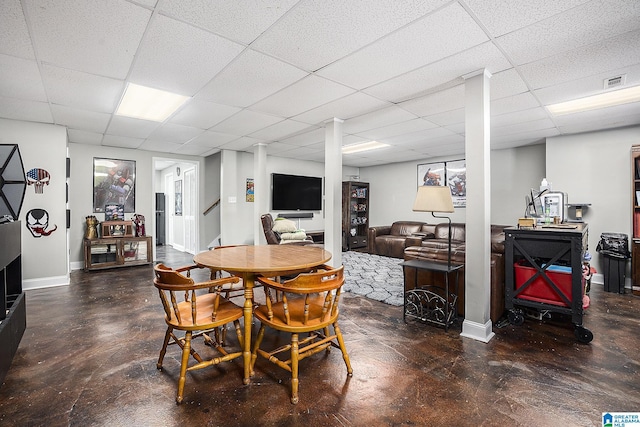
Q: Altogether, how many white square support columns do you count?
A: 3